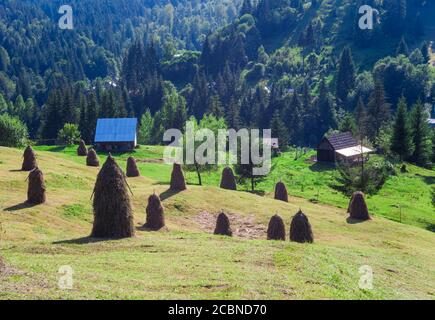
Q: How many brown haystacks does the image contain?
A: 14